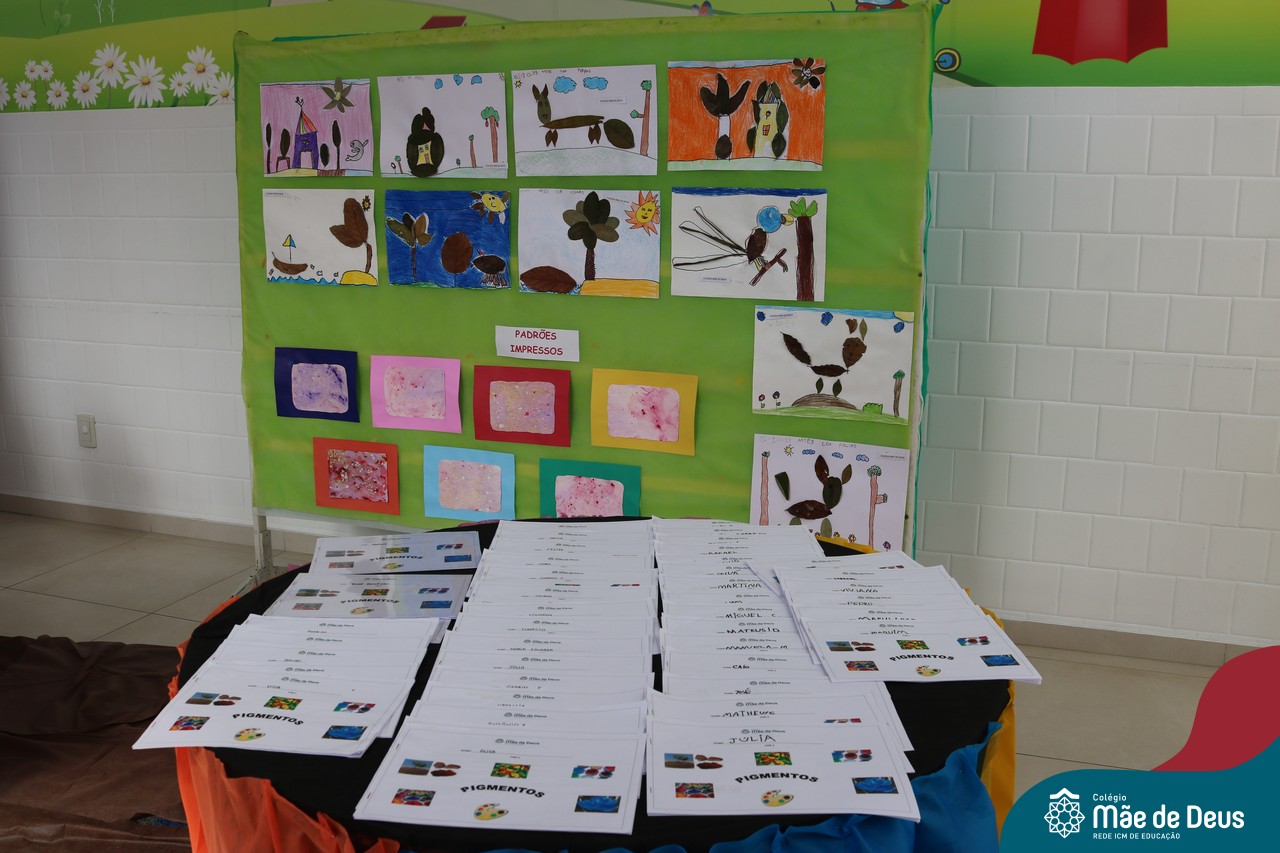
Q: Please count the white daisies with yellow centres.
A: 11